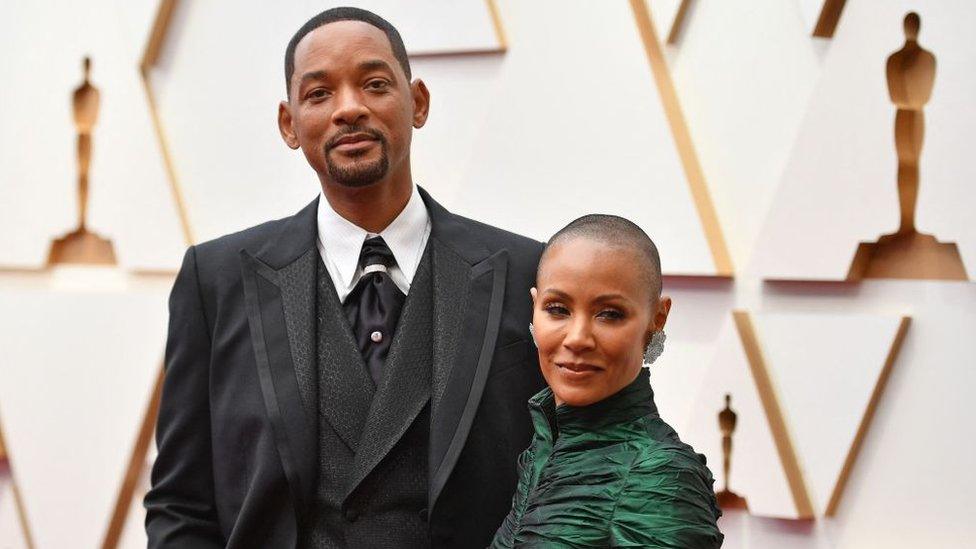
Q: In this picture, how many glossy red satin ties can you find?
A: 0